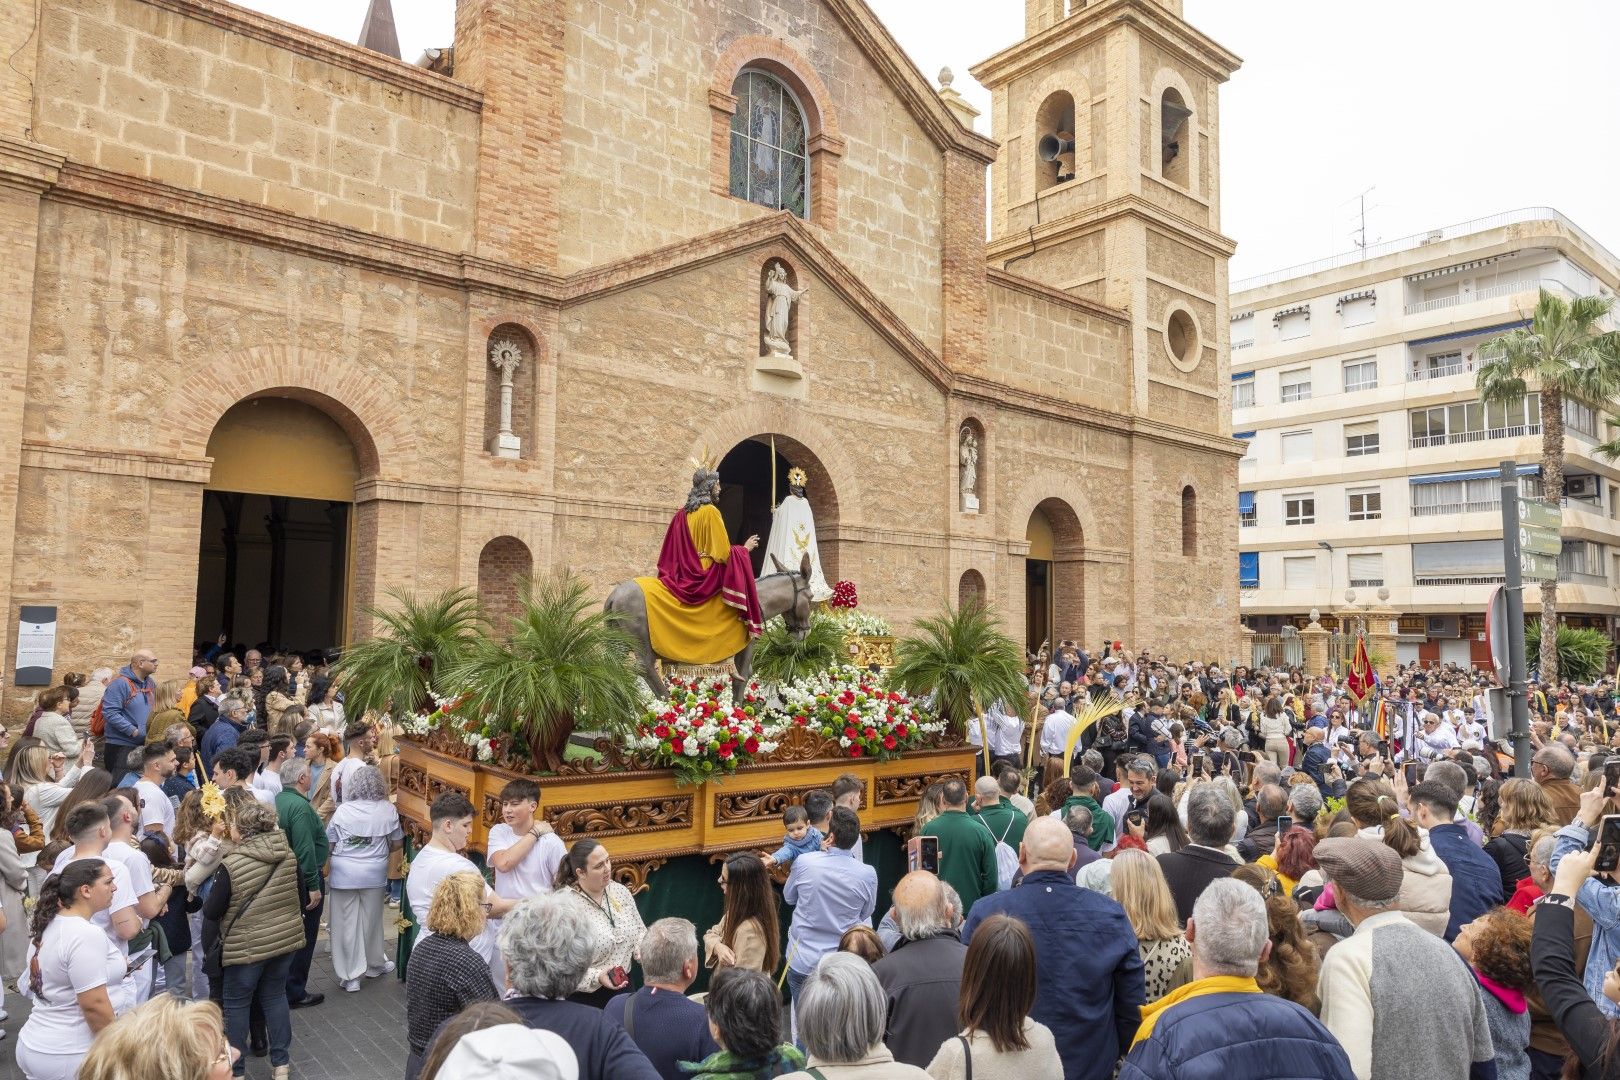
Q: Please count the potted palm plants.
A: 4